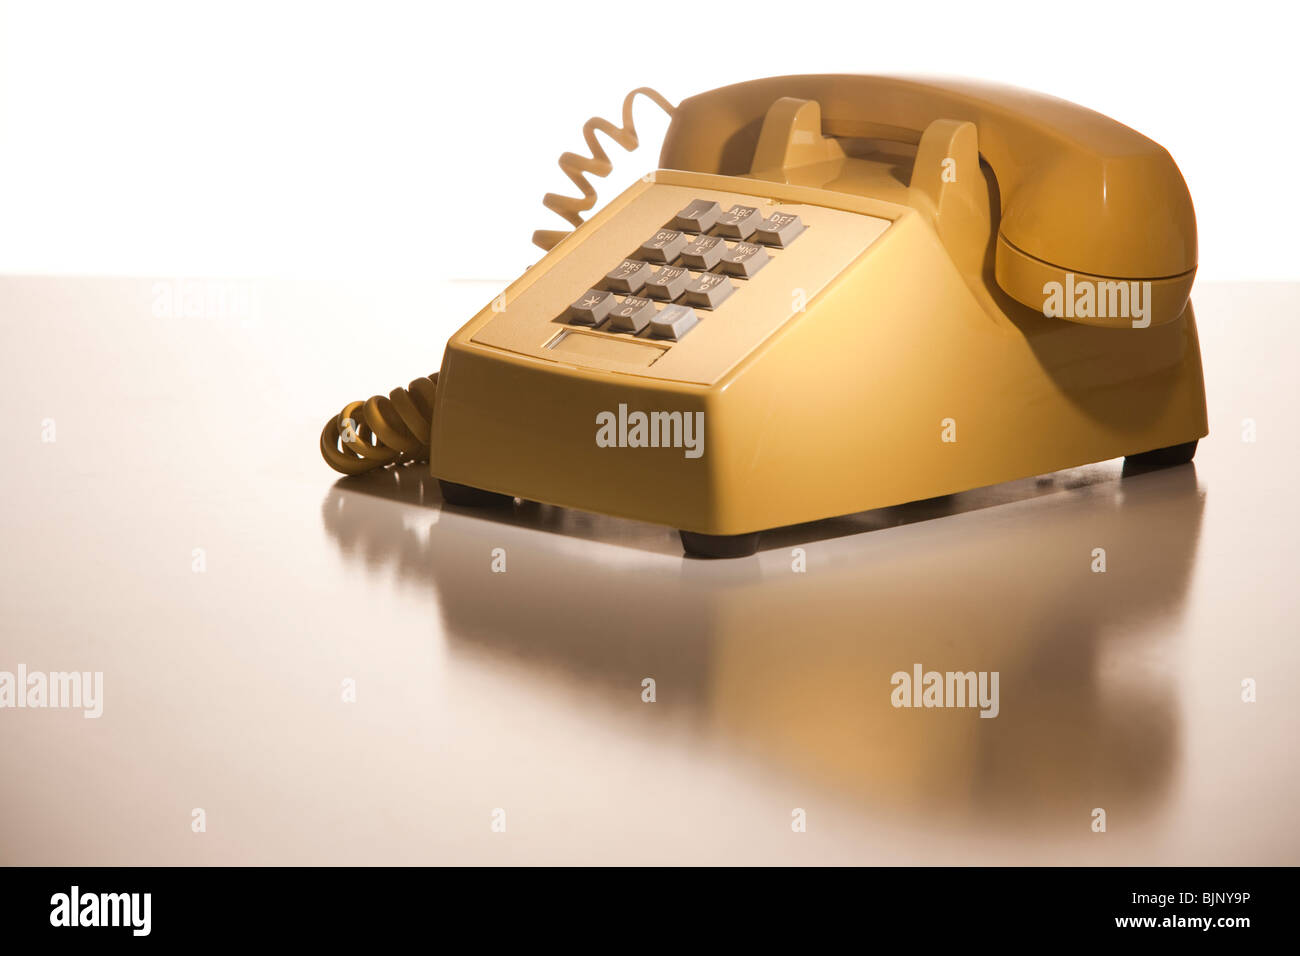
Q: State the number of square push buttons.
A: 12